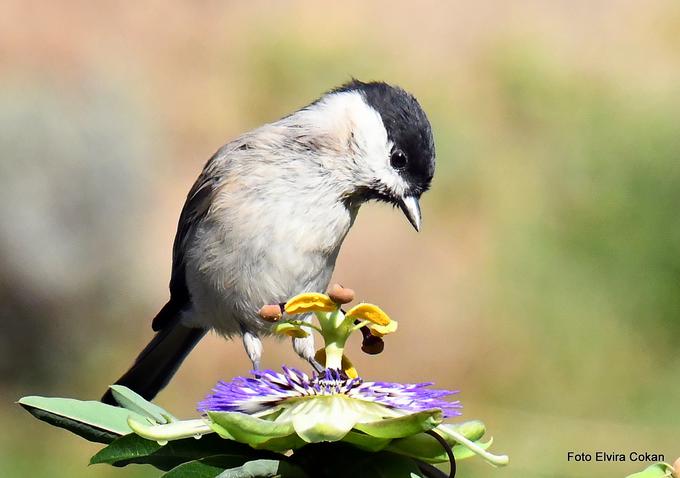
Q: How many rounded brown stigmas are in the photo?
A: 3